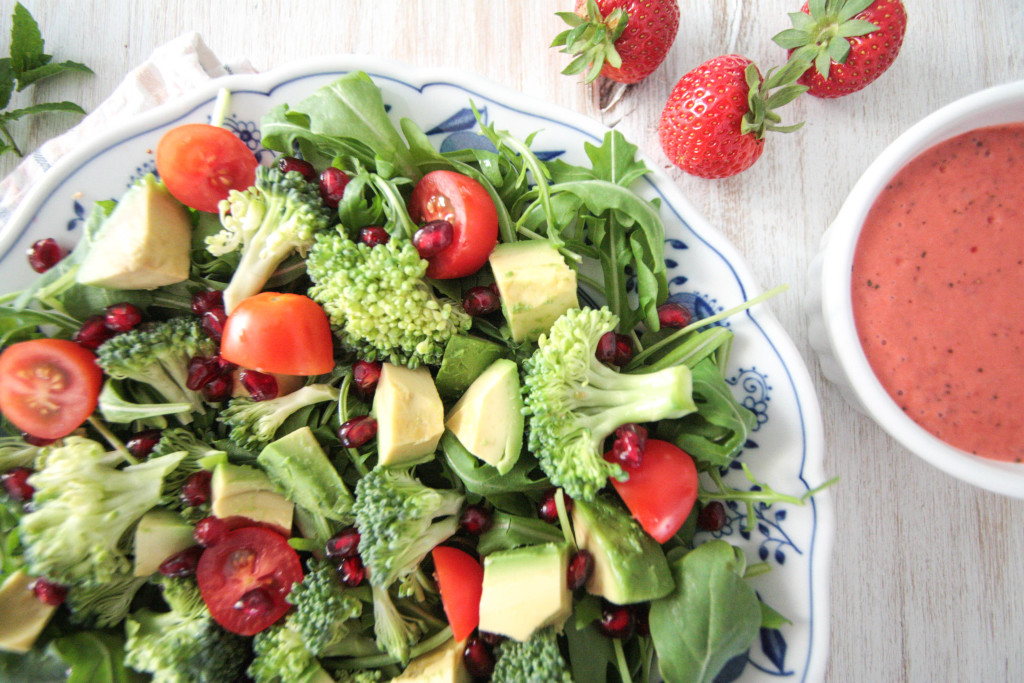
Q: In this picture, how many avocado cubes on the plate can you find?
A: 12